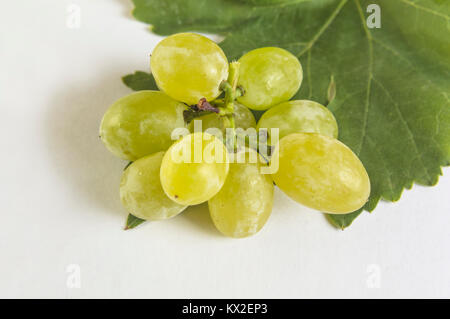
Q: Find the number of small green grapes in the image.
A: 9